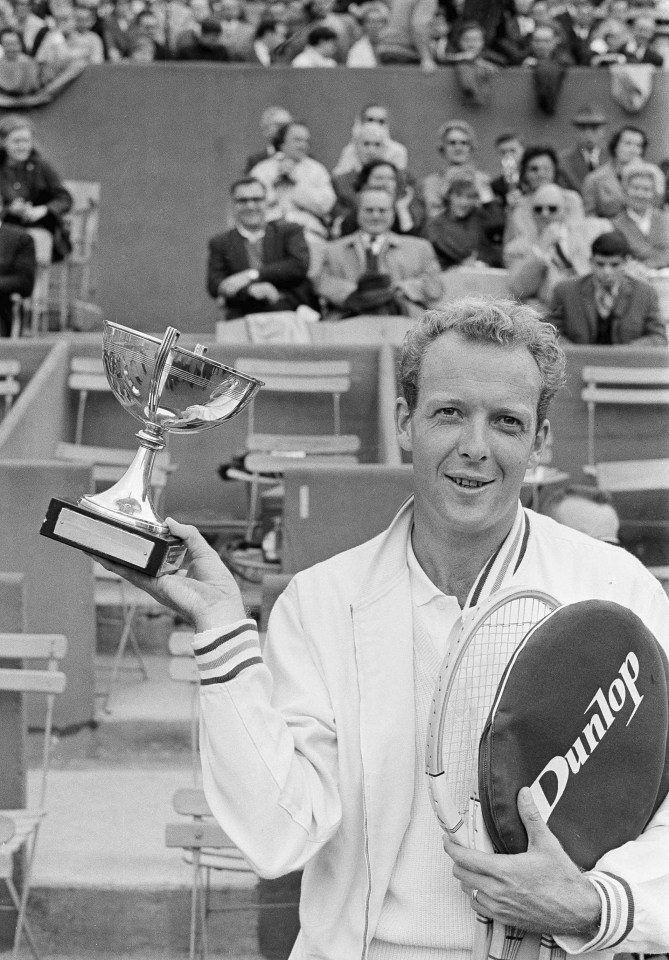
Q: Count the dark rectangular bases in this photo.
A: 1